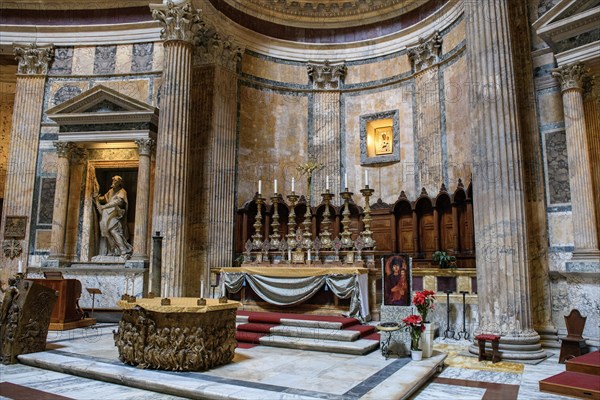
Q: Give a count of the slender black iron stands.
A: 2